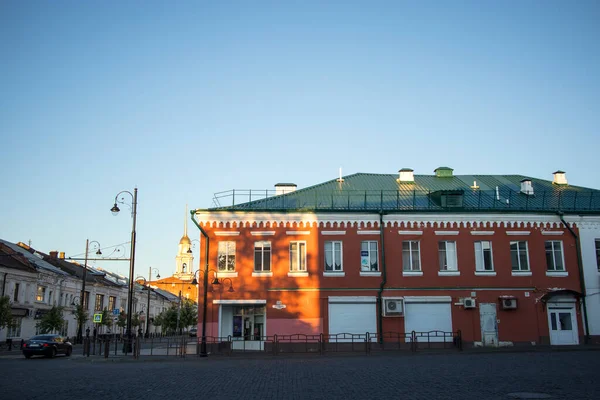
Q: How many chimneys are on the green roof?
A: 5